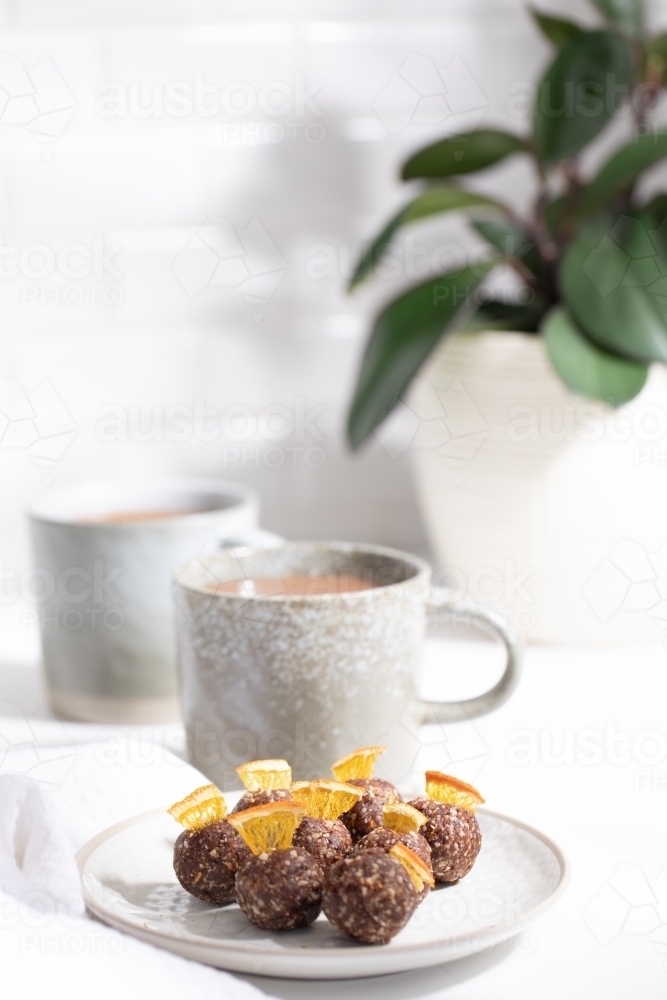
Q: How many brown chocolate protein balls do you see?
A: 8